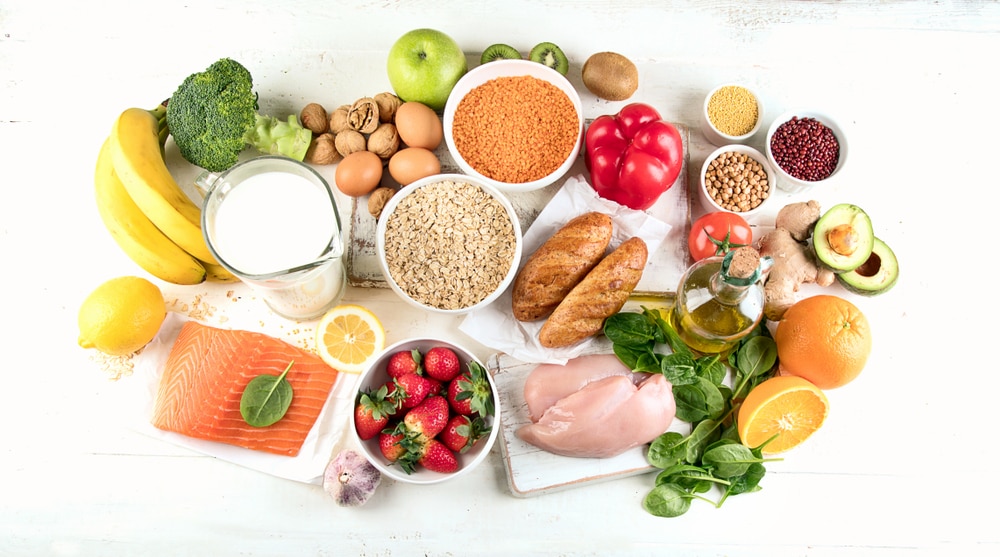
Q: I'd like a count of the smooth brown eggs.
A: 3